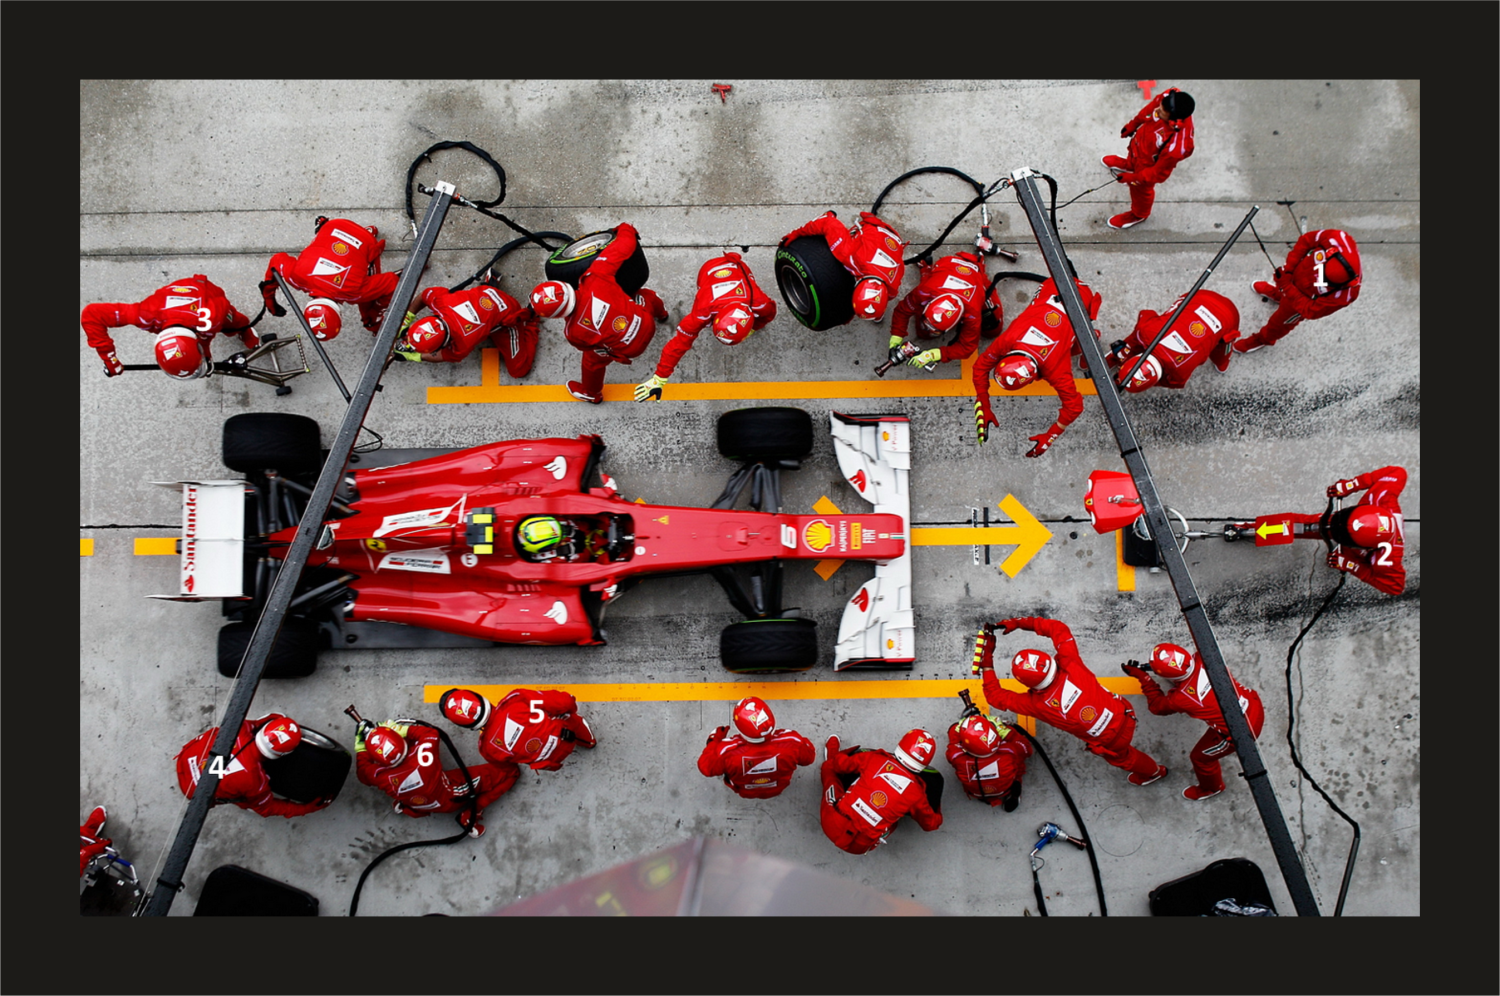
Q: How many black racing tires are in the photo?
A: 8